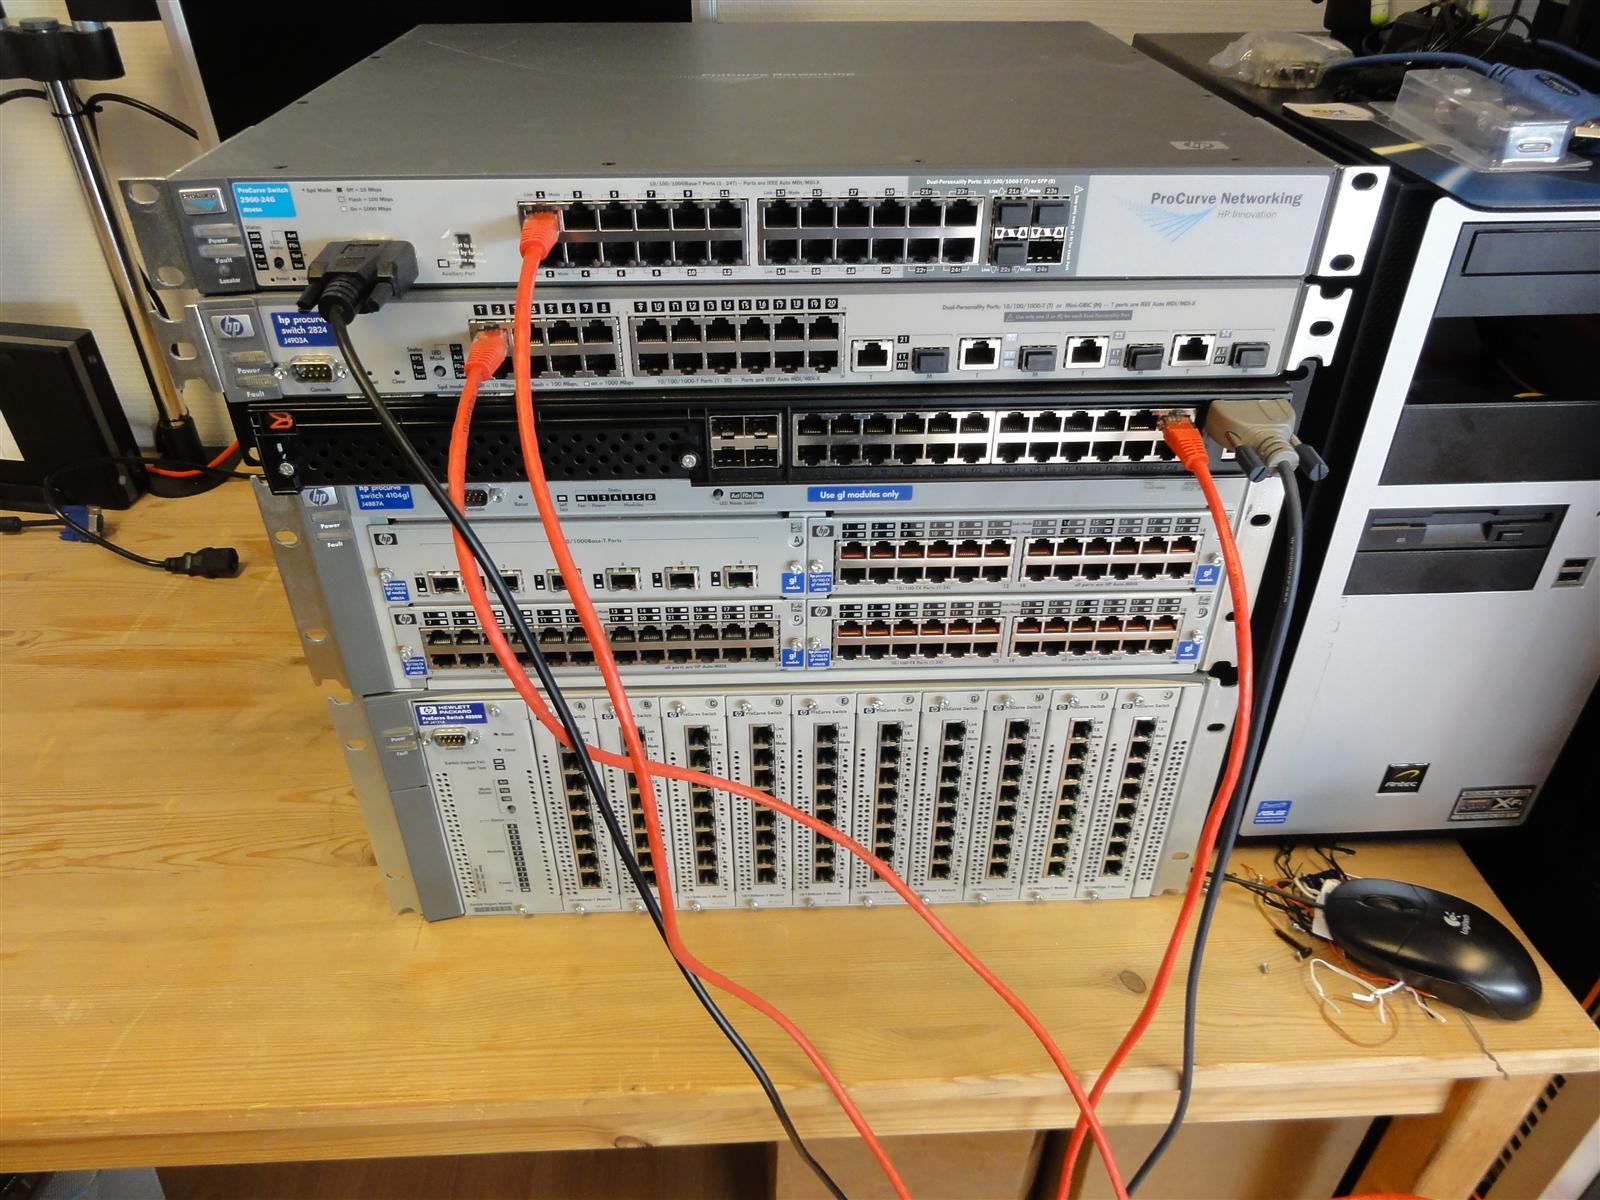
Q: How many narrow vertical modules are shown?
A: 10